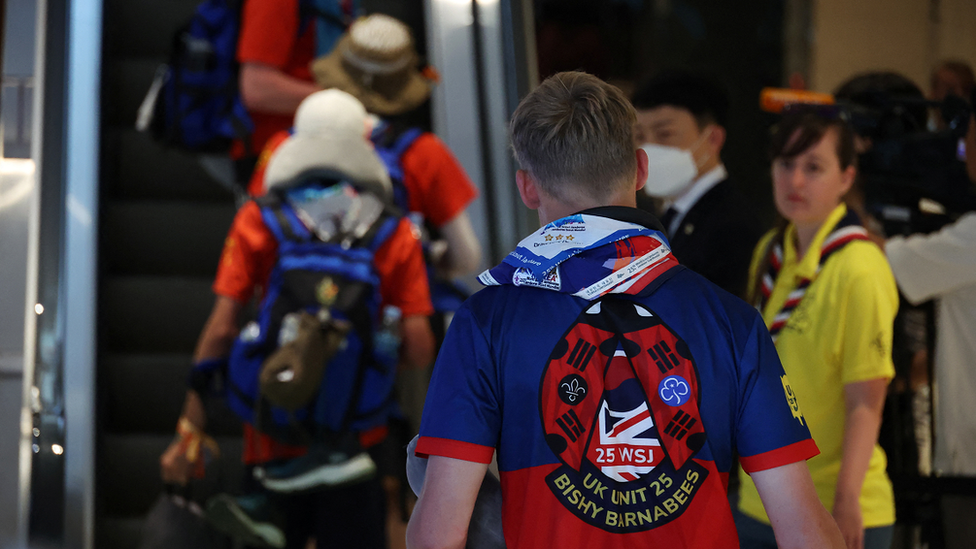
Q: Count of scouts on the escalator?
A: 3